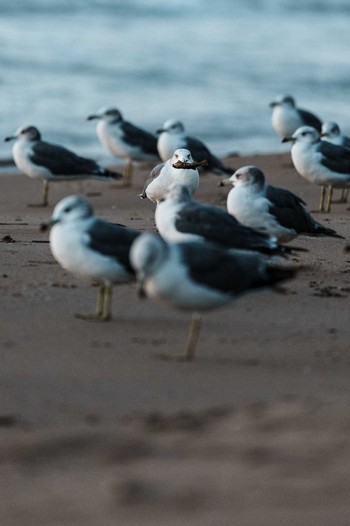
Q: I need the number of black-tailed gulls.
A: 11